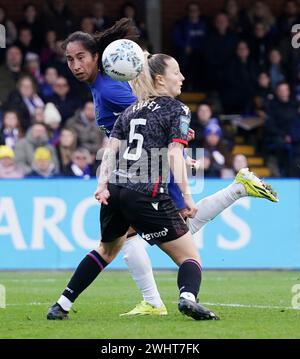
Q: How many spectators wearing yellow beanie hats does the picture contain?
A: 2